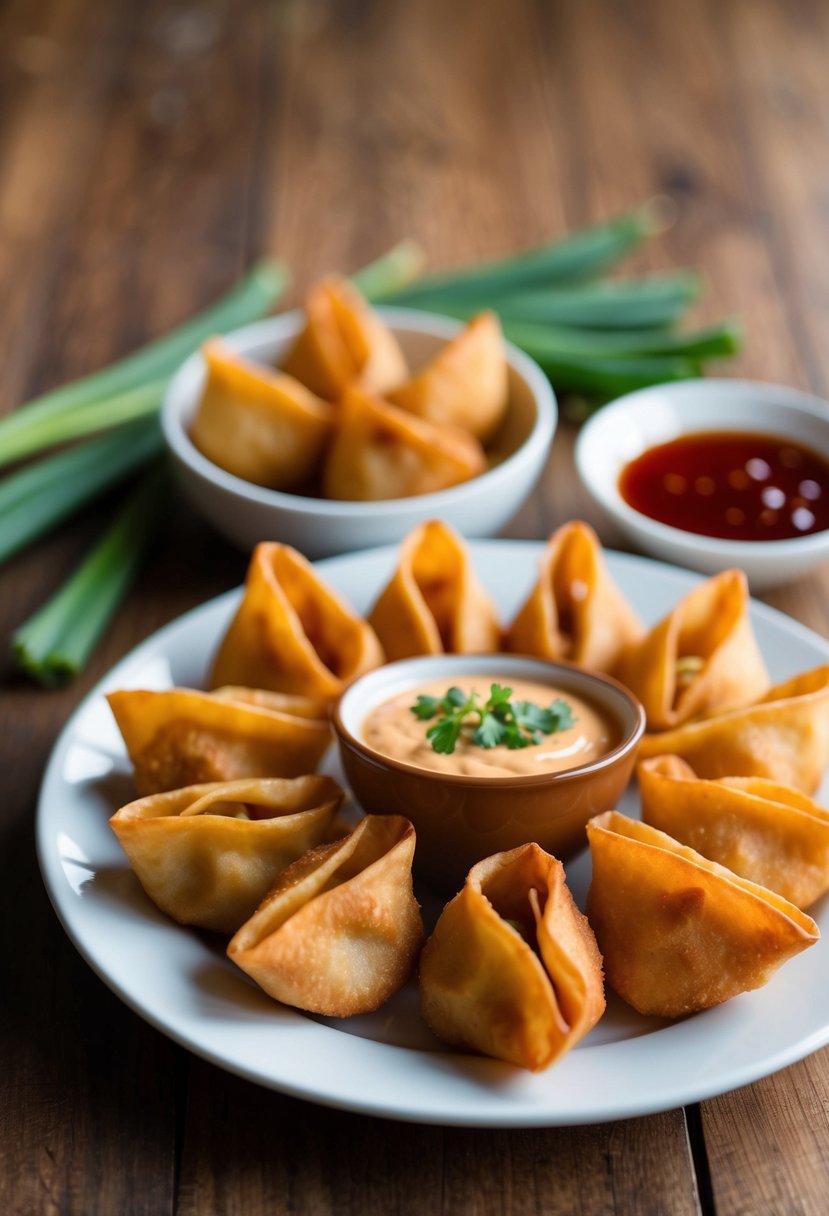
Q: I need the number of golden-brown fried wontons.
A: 15